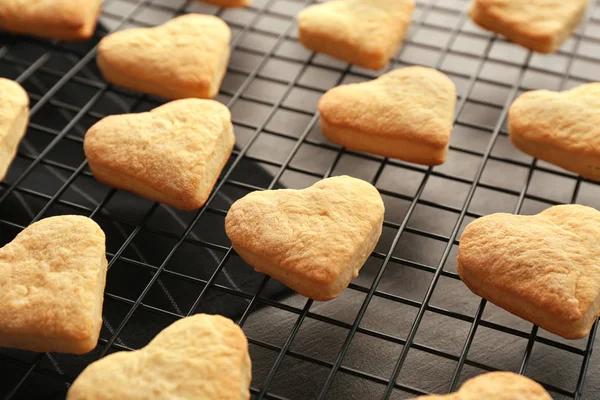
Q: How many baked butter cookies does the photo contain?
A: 14